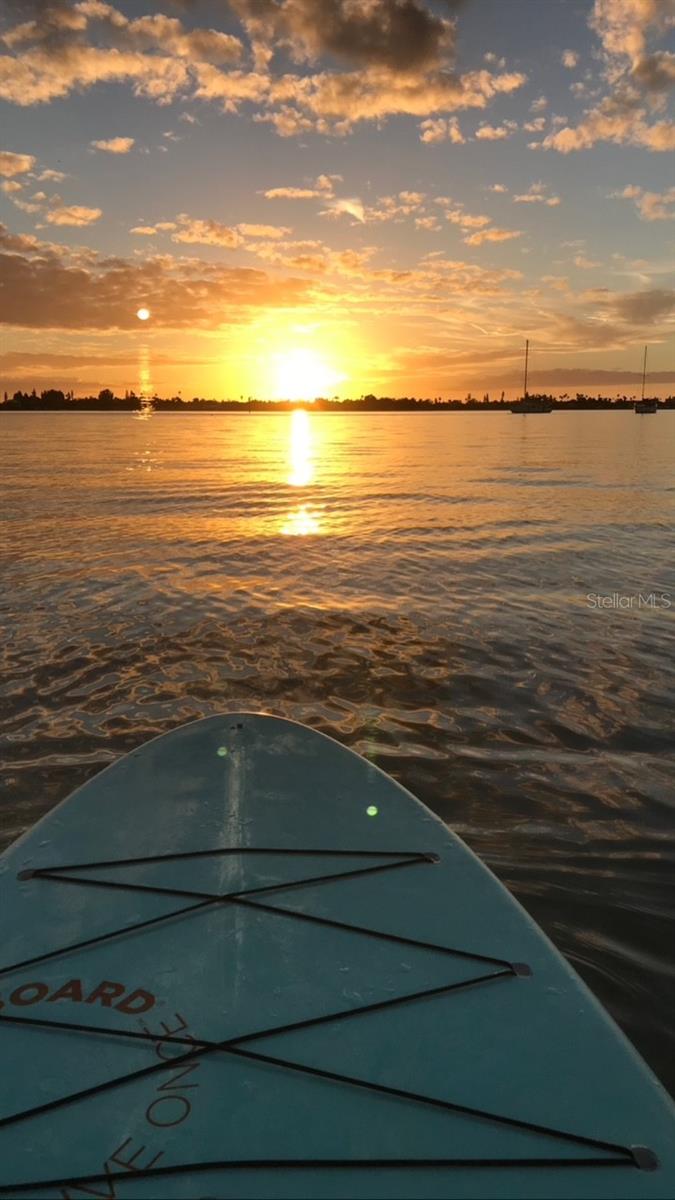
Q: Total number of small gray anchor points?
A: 4